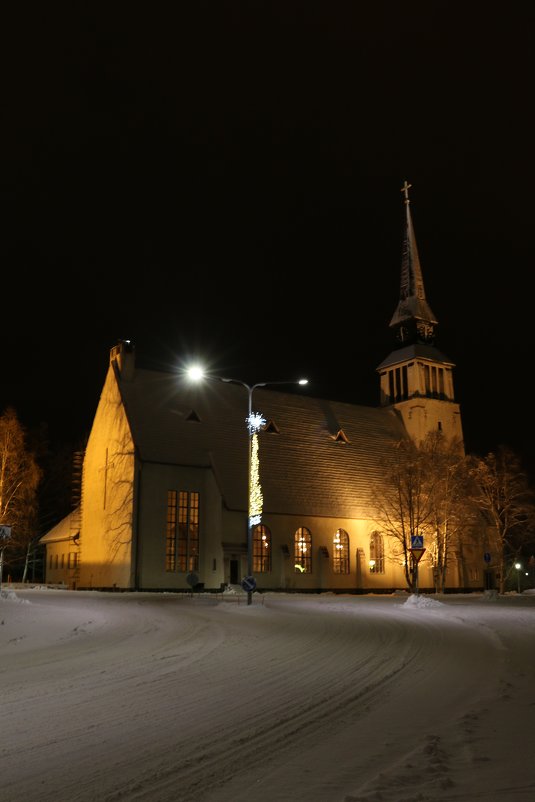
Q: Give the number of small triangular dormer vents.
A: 3